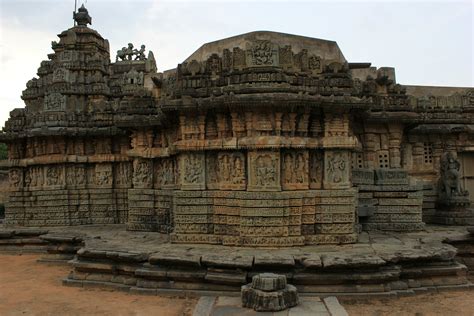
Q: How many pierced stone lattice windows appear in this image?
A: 3